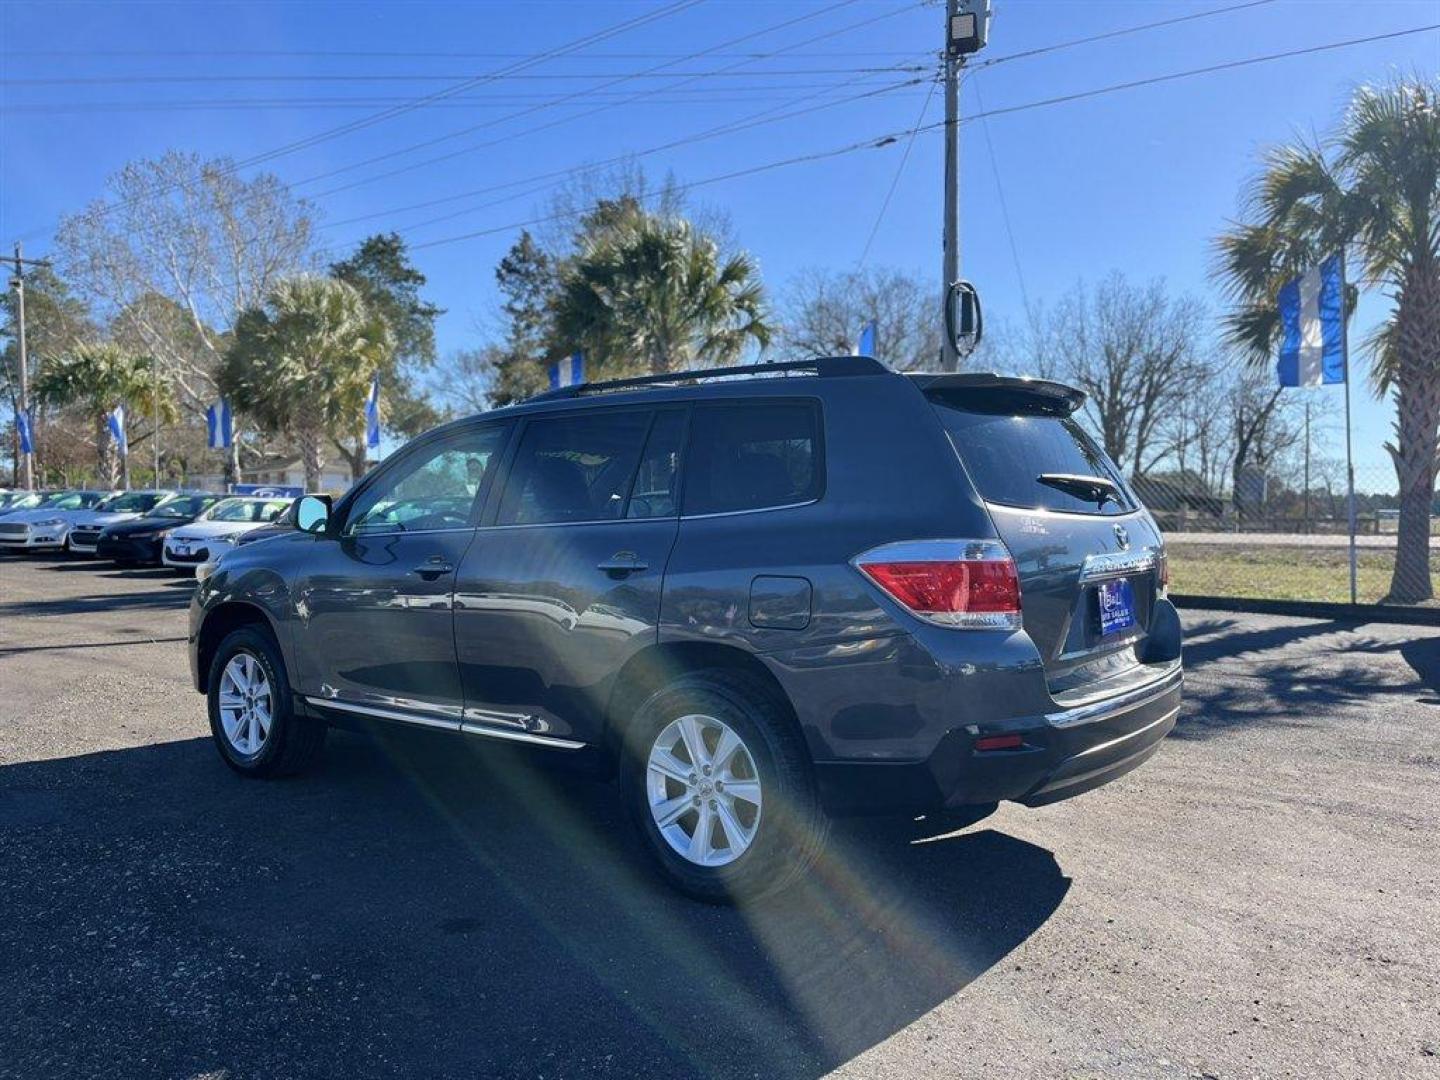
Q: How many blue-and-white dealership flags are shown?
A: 7